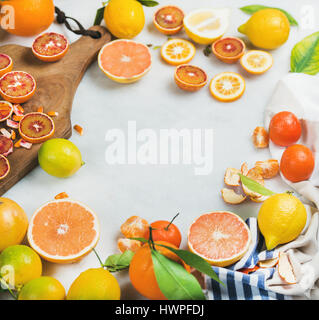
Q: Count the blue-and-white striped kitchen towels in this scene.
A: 1